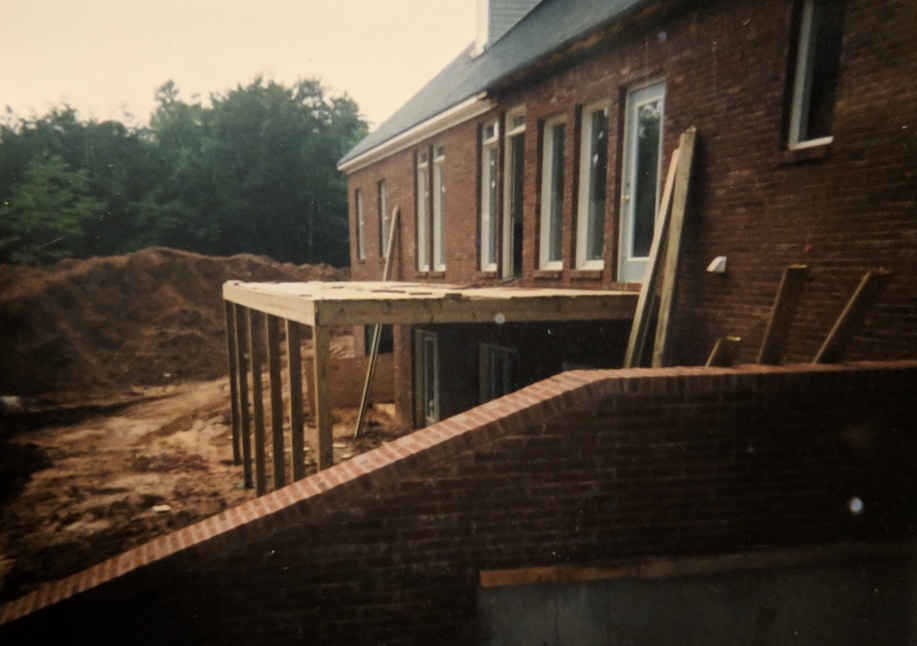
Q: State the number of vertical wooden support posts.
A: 6